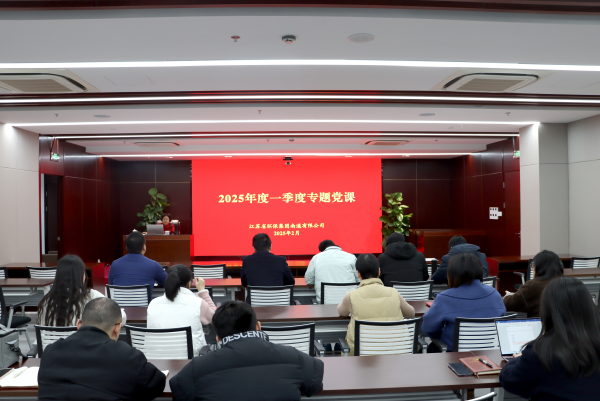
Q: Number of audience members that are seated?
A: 13